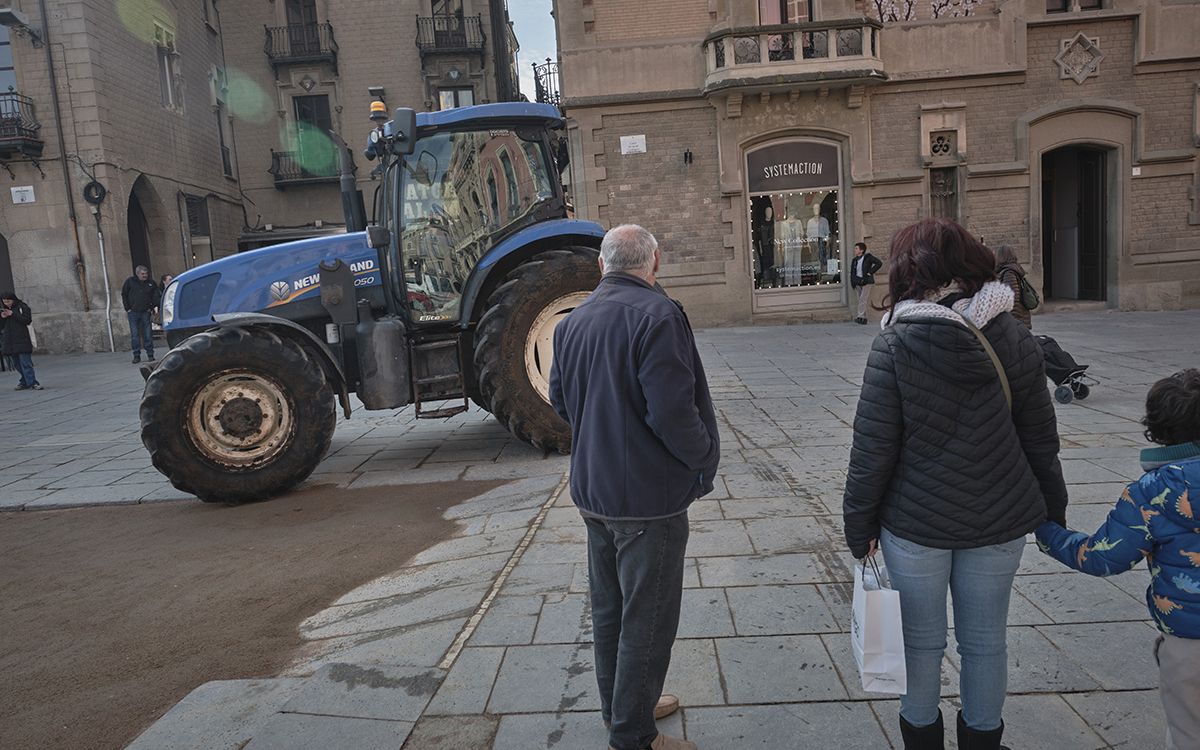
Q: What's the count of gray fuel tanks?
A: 1